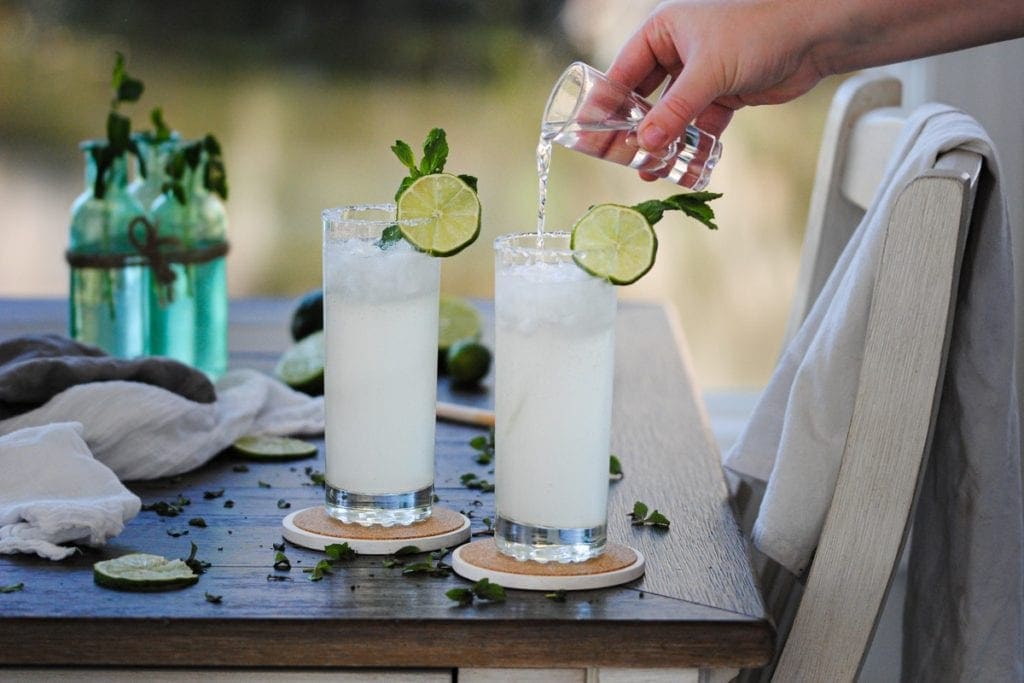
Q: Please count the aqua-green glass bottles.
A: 3